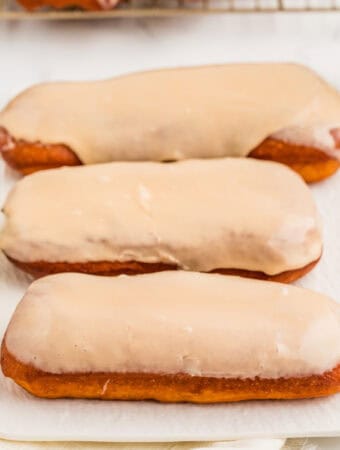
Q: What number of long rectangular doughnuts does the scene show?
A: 3